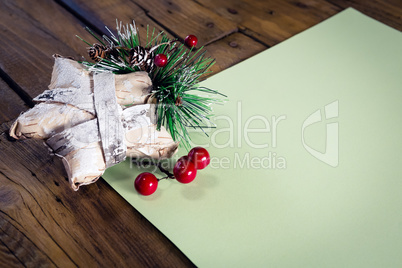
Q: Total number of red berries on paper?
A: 3